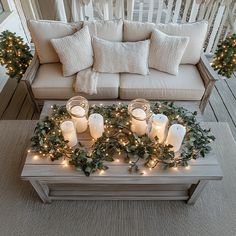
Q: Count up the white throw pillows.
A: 3